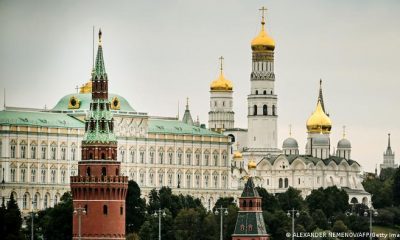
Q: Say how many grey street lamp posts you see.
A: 6